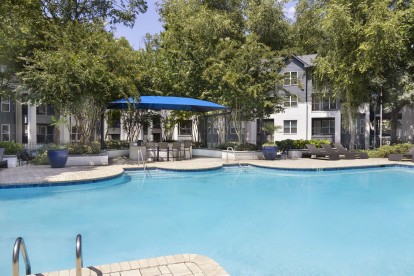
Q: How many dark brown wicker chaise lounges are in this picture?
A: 4